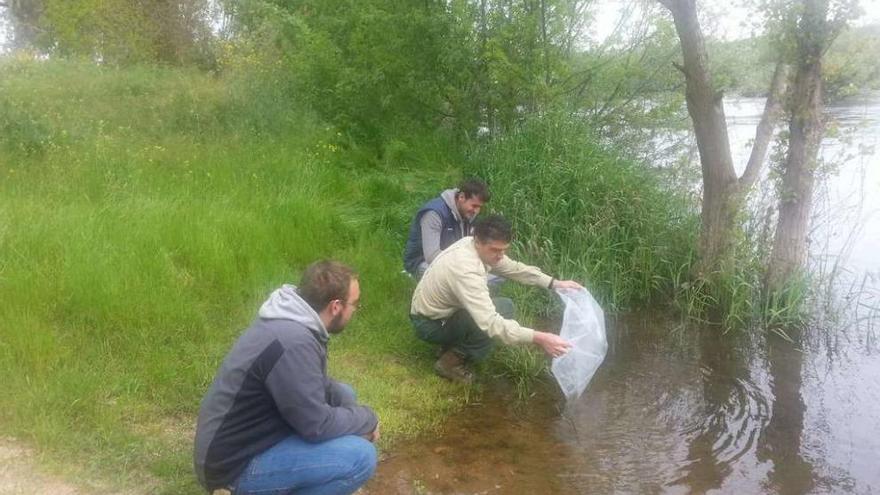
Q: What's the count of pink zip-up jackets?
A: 0